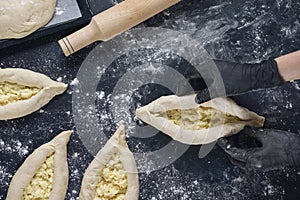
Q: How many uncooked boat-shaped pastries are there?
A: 4